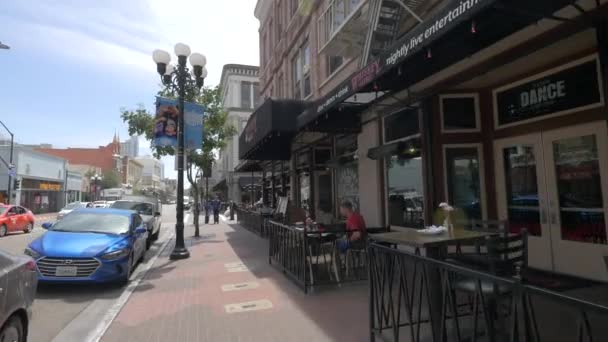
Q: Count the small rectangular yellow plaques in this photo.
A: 3